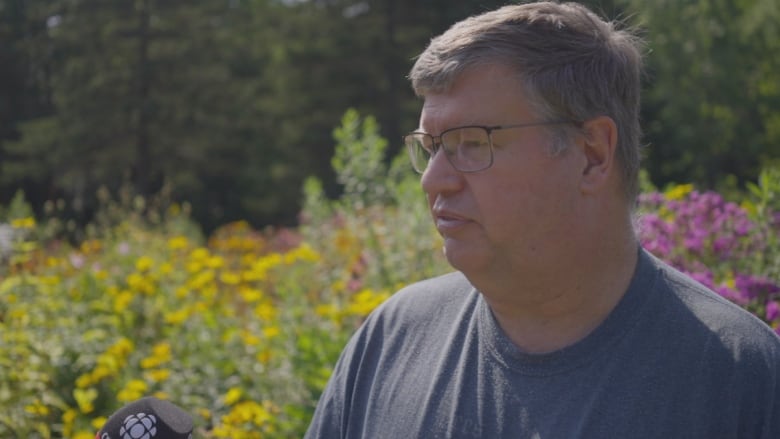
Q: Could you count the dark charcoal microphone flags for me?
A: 1